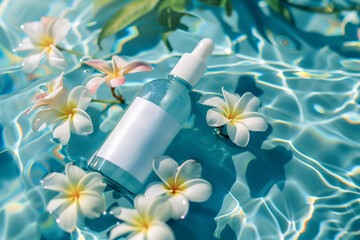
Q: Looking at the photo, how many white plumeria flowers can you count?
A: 6